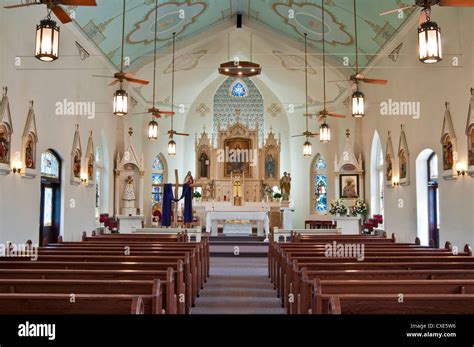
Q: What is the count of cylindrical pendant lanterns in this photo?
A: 8